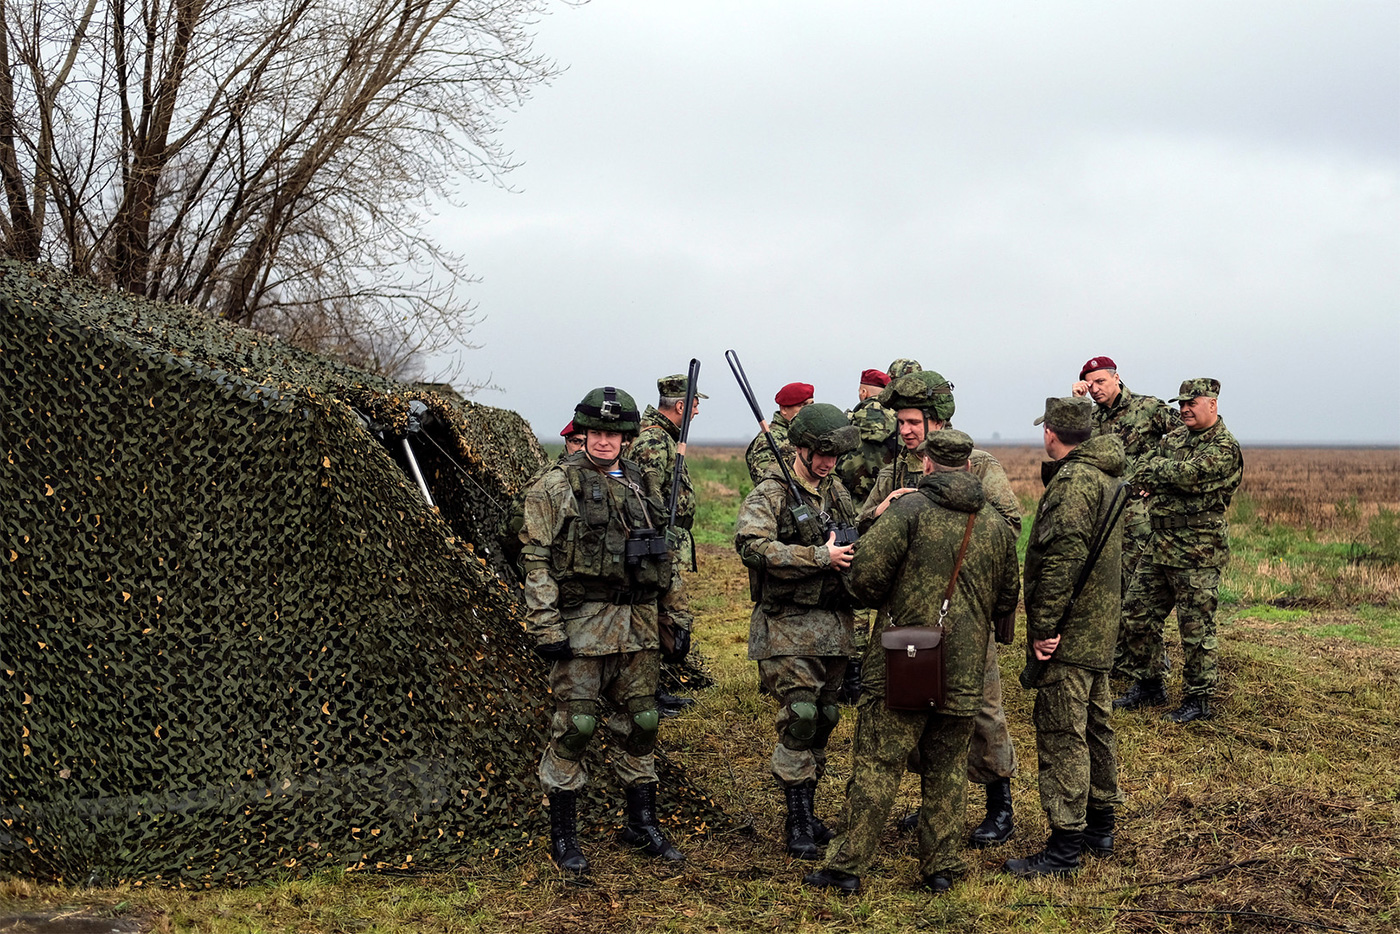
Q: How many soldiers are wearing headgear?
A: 12